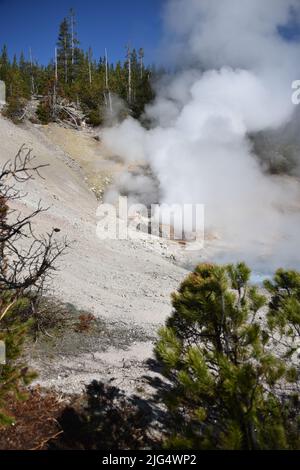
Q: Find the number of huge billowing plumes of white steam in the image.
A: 1